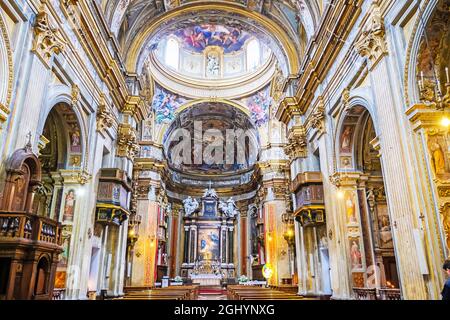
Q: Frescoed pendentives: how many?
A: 2